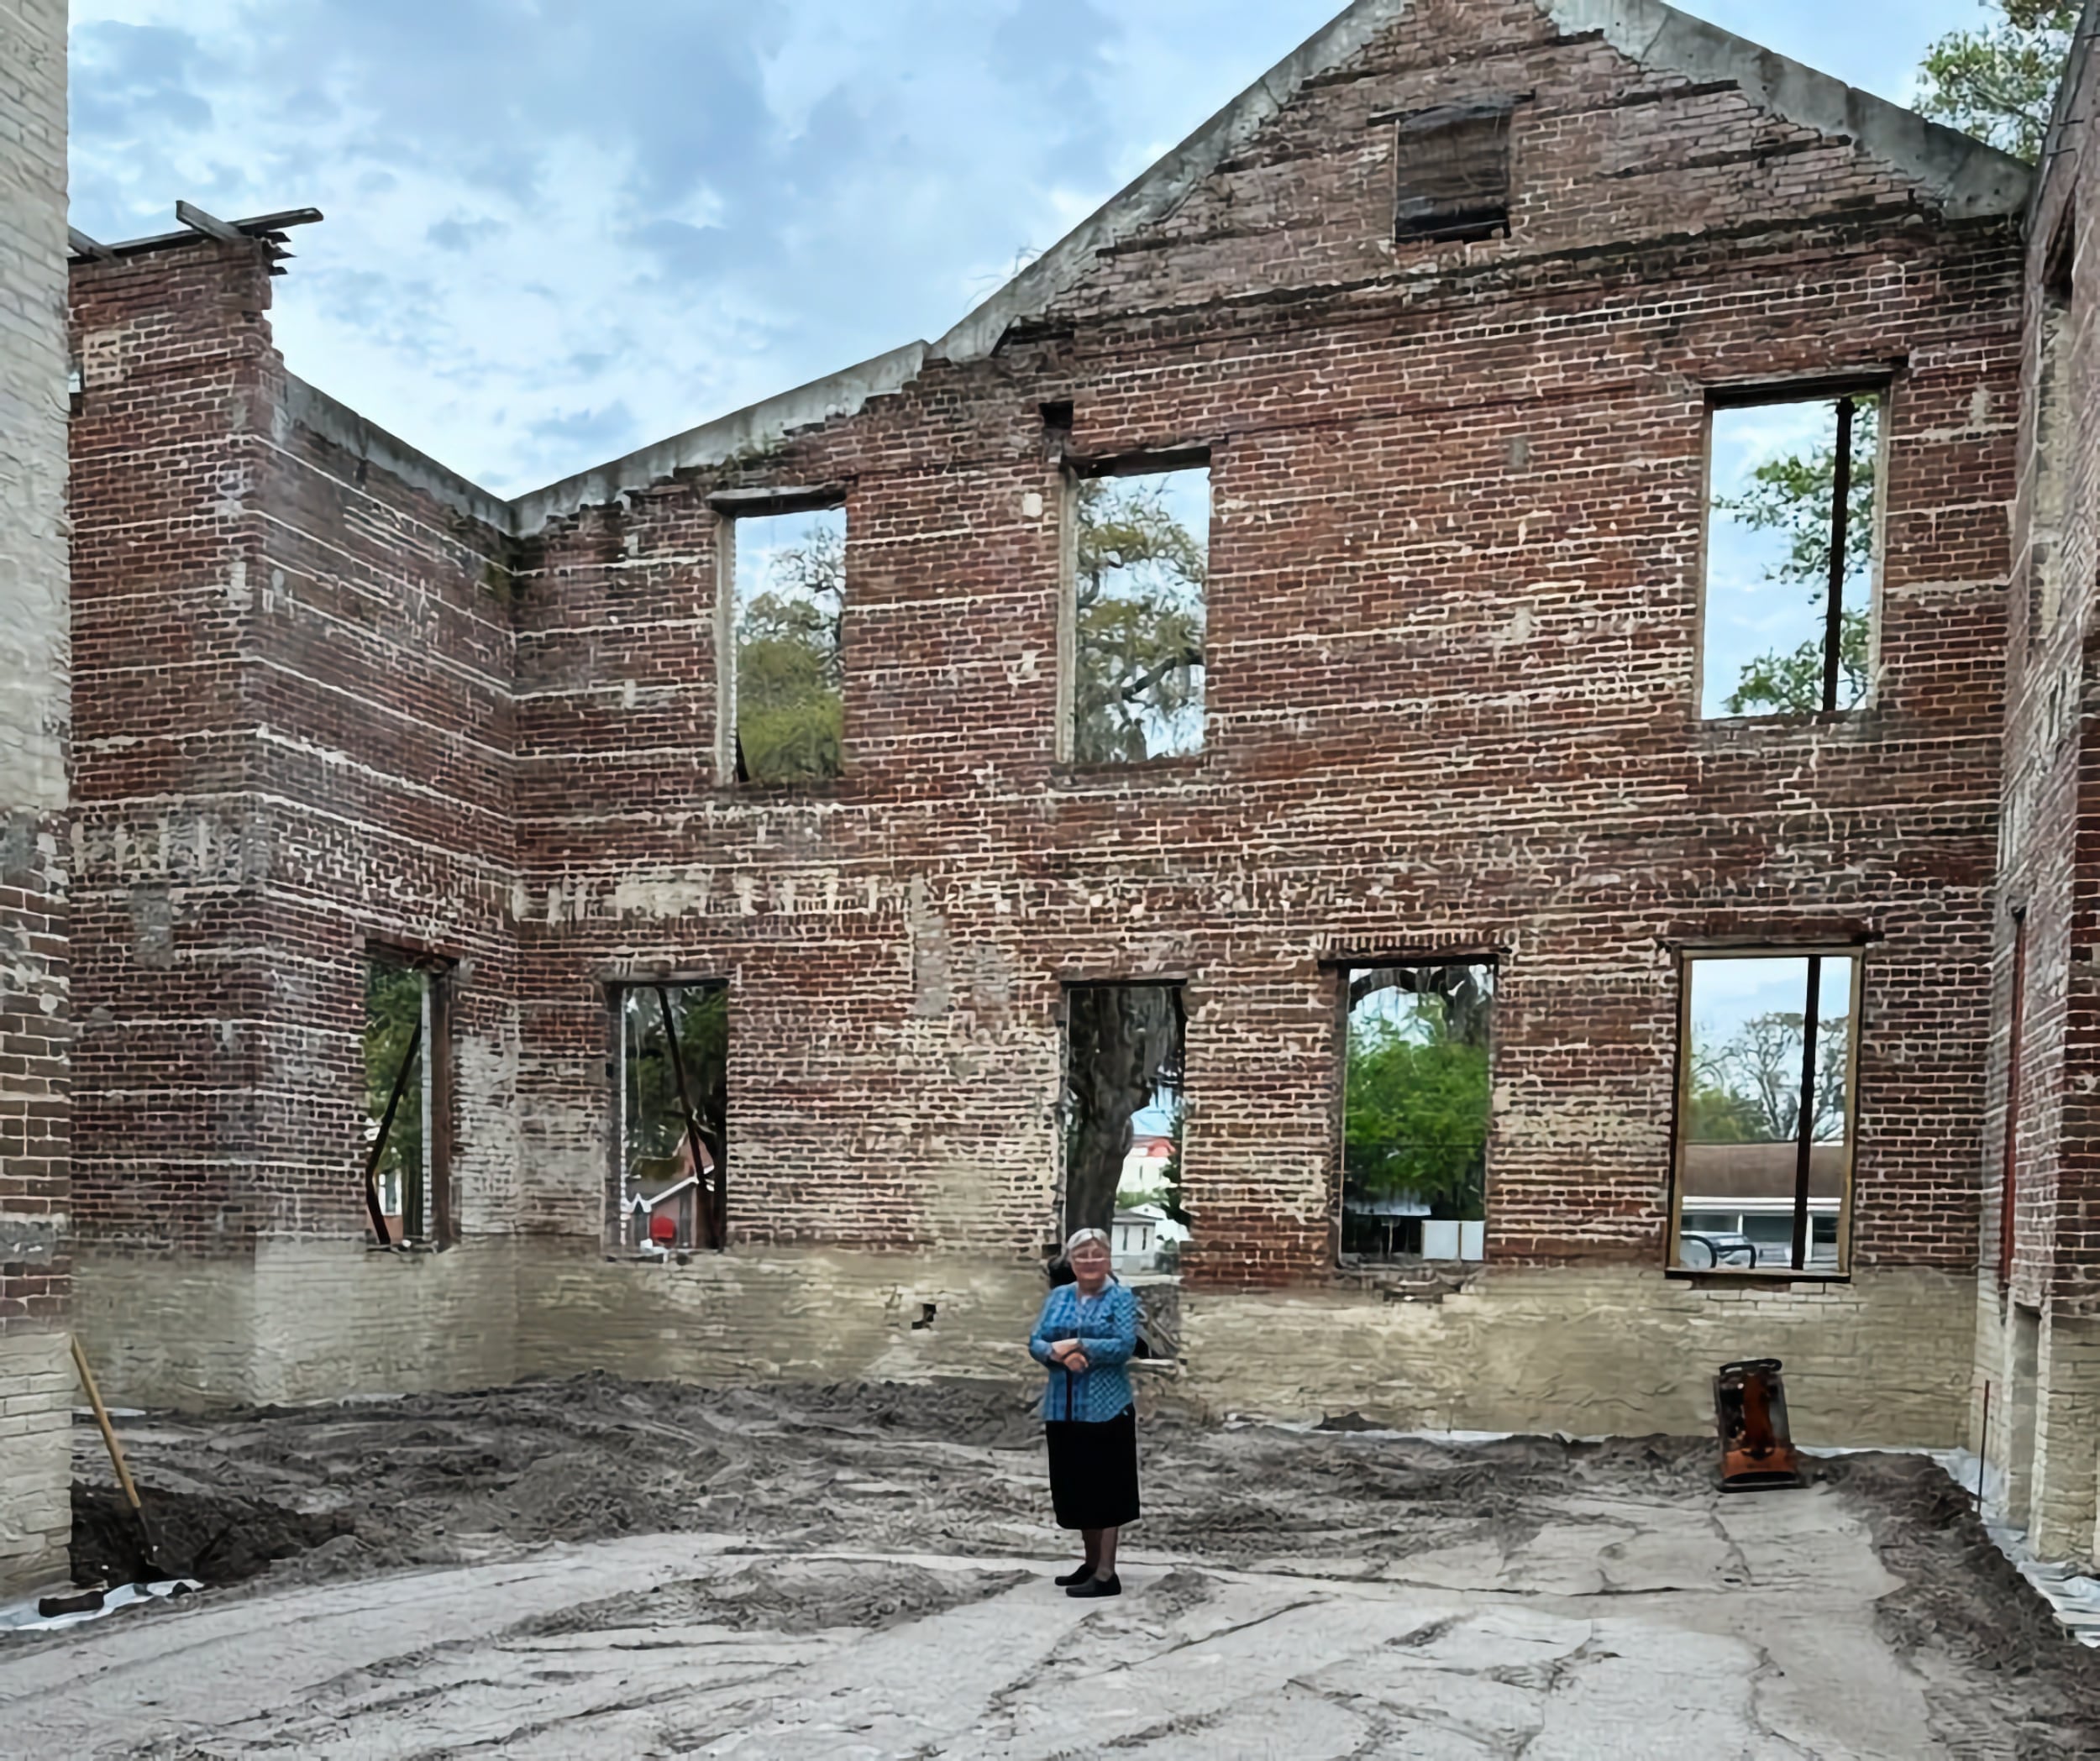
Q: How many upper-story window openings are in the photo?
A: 3